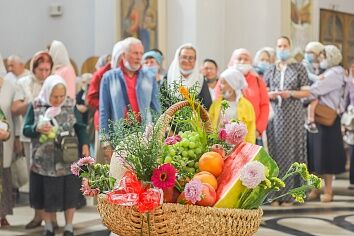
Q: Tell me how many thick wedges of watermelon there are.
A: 1